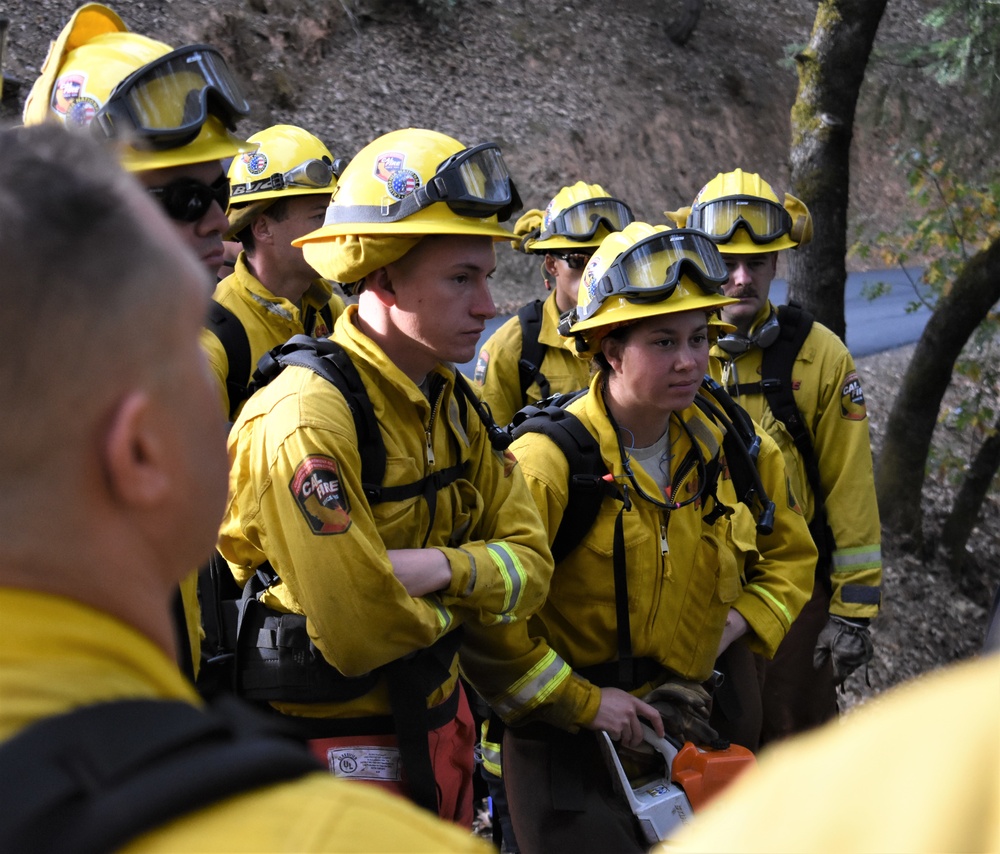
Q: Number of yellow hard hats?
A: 6